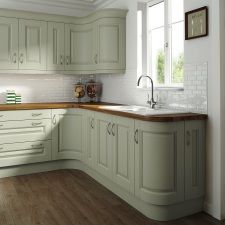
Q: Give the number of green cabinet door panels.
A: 11